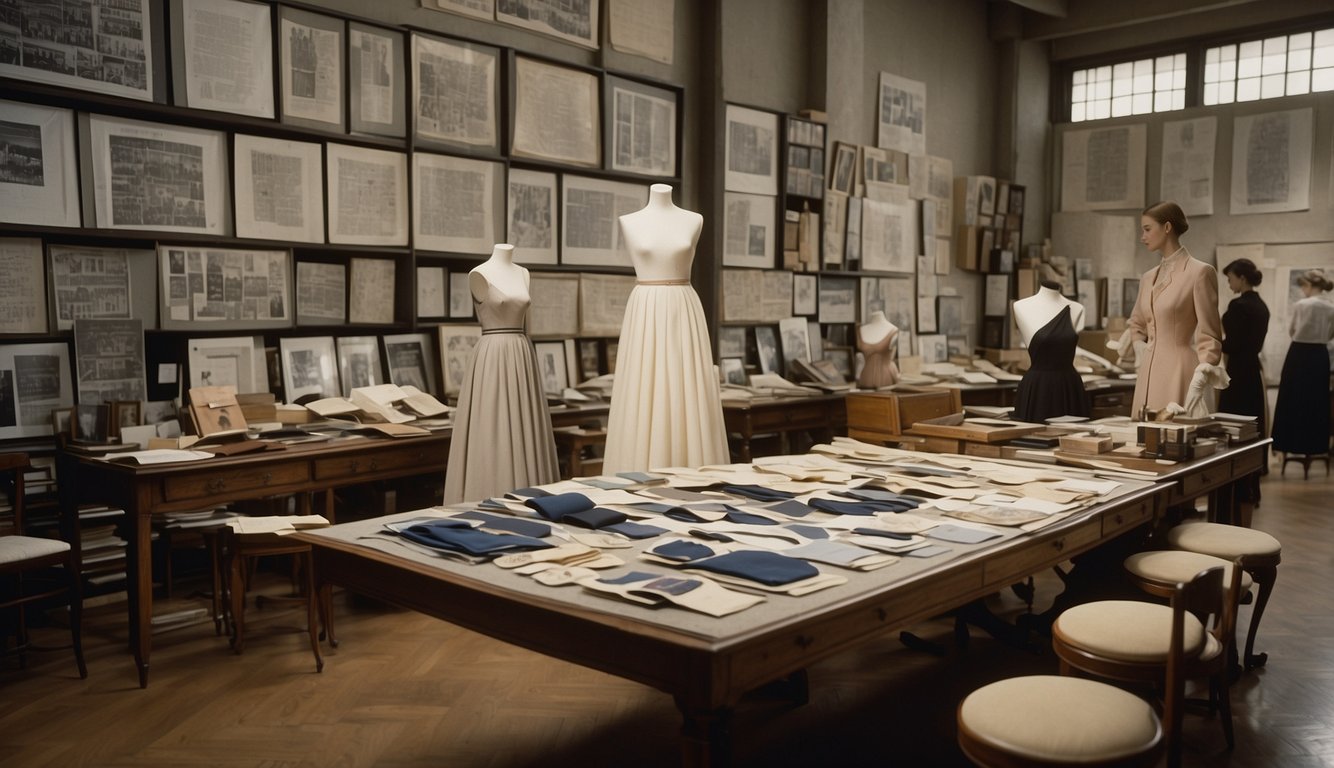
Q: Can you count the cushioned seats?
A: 5